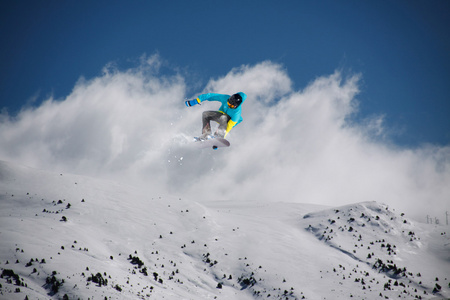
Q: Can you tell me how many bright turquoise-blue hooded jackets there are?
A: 1